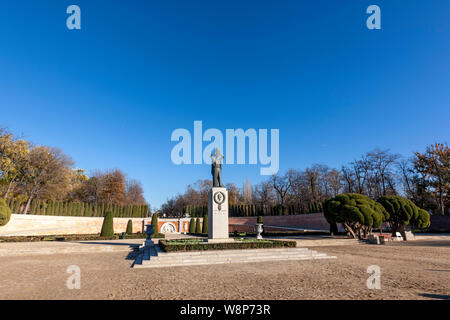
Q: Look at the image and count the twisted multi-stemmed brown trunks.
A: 2